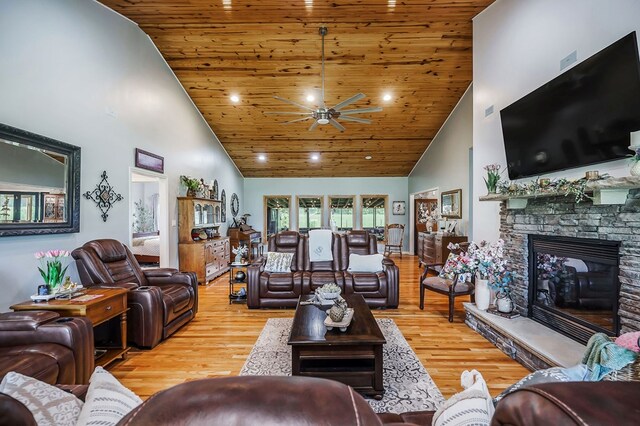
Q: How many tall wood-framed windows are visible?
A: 4